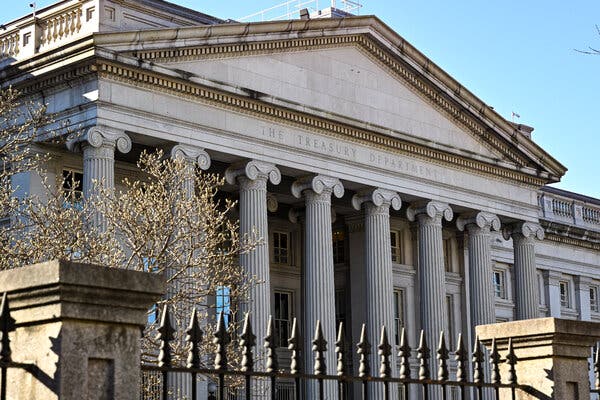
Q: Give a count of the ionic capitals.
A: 8